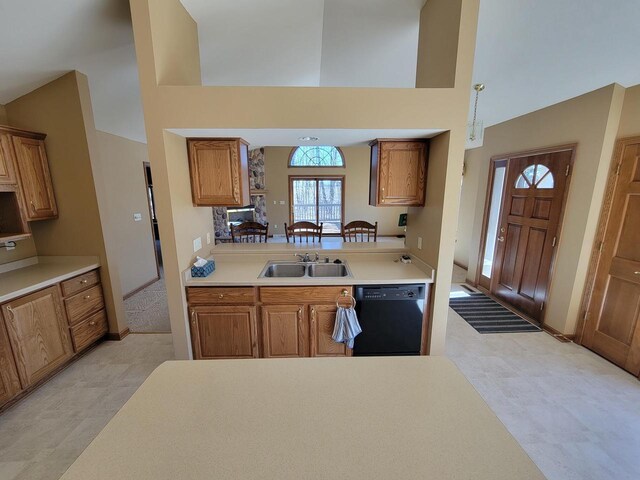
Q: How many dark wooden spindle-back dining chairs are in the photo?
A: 3